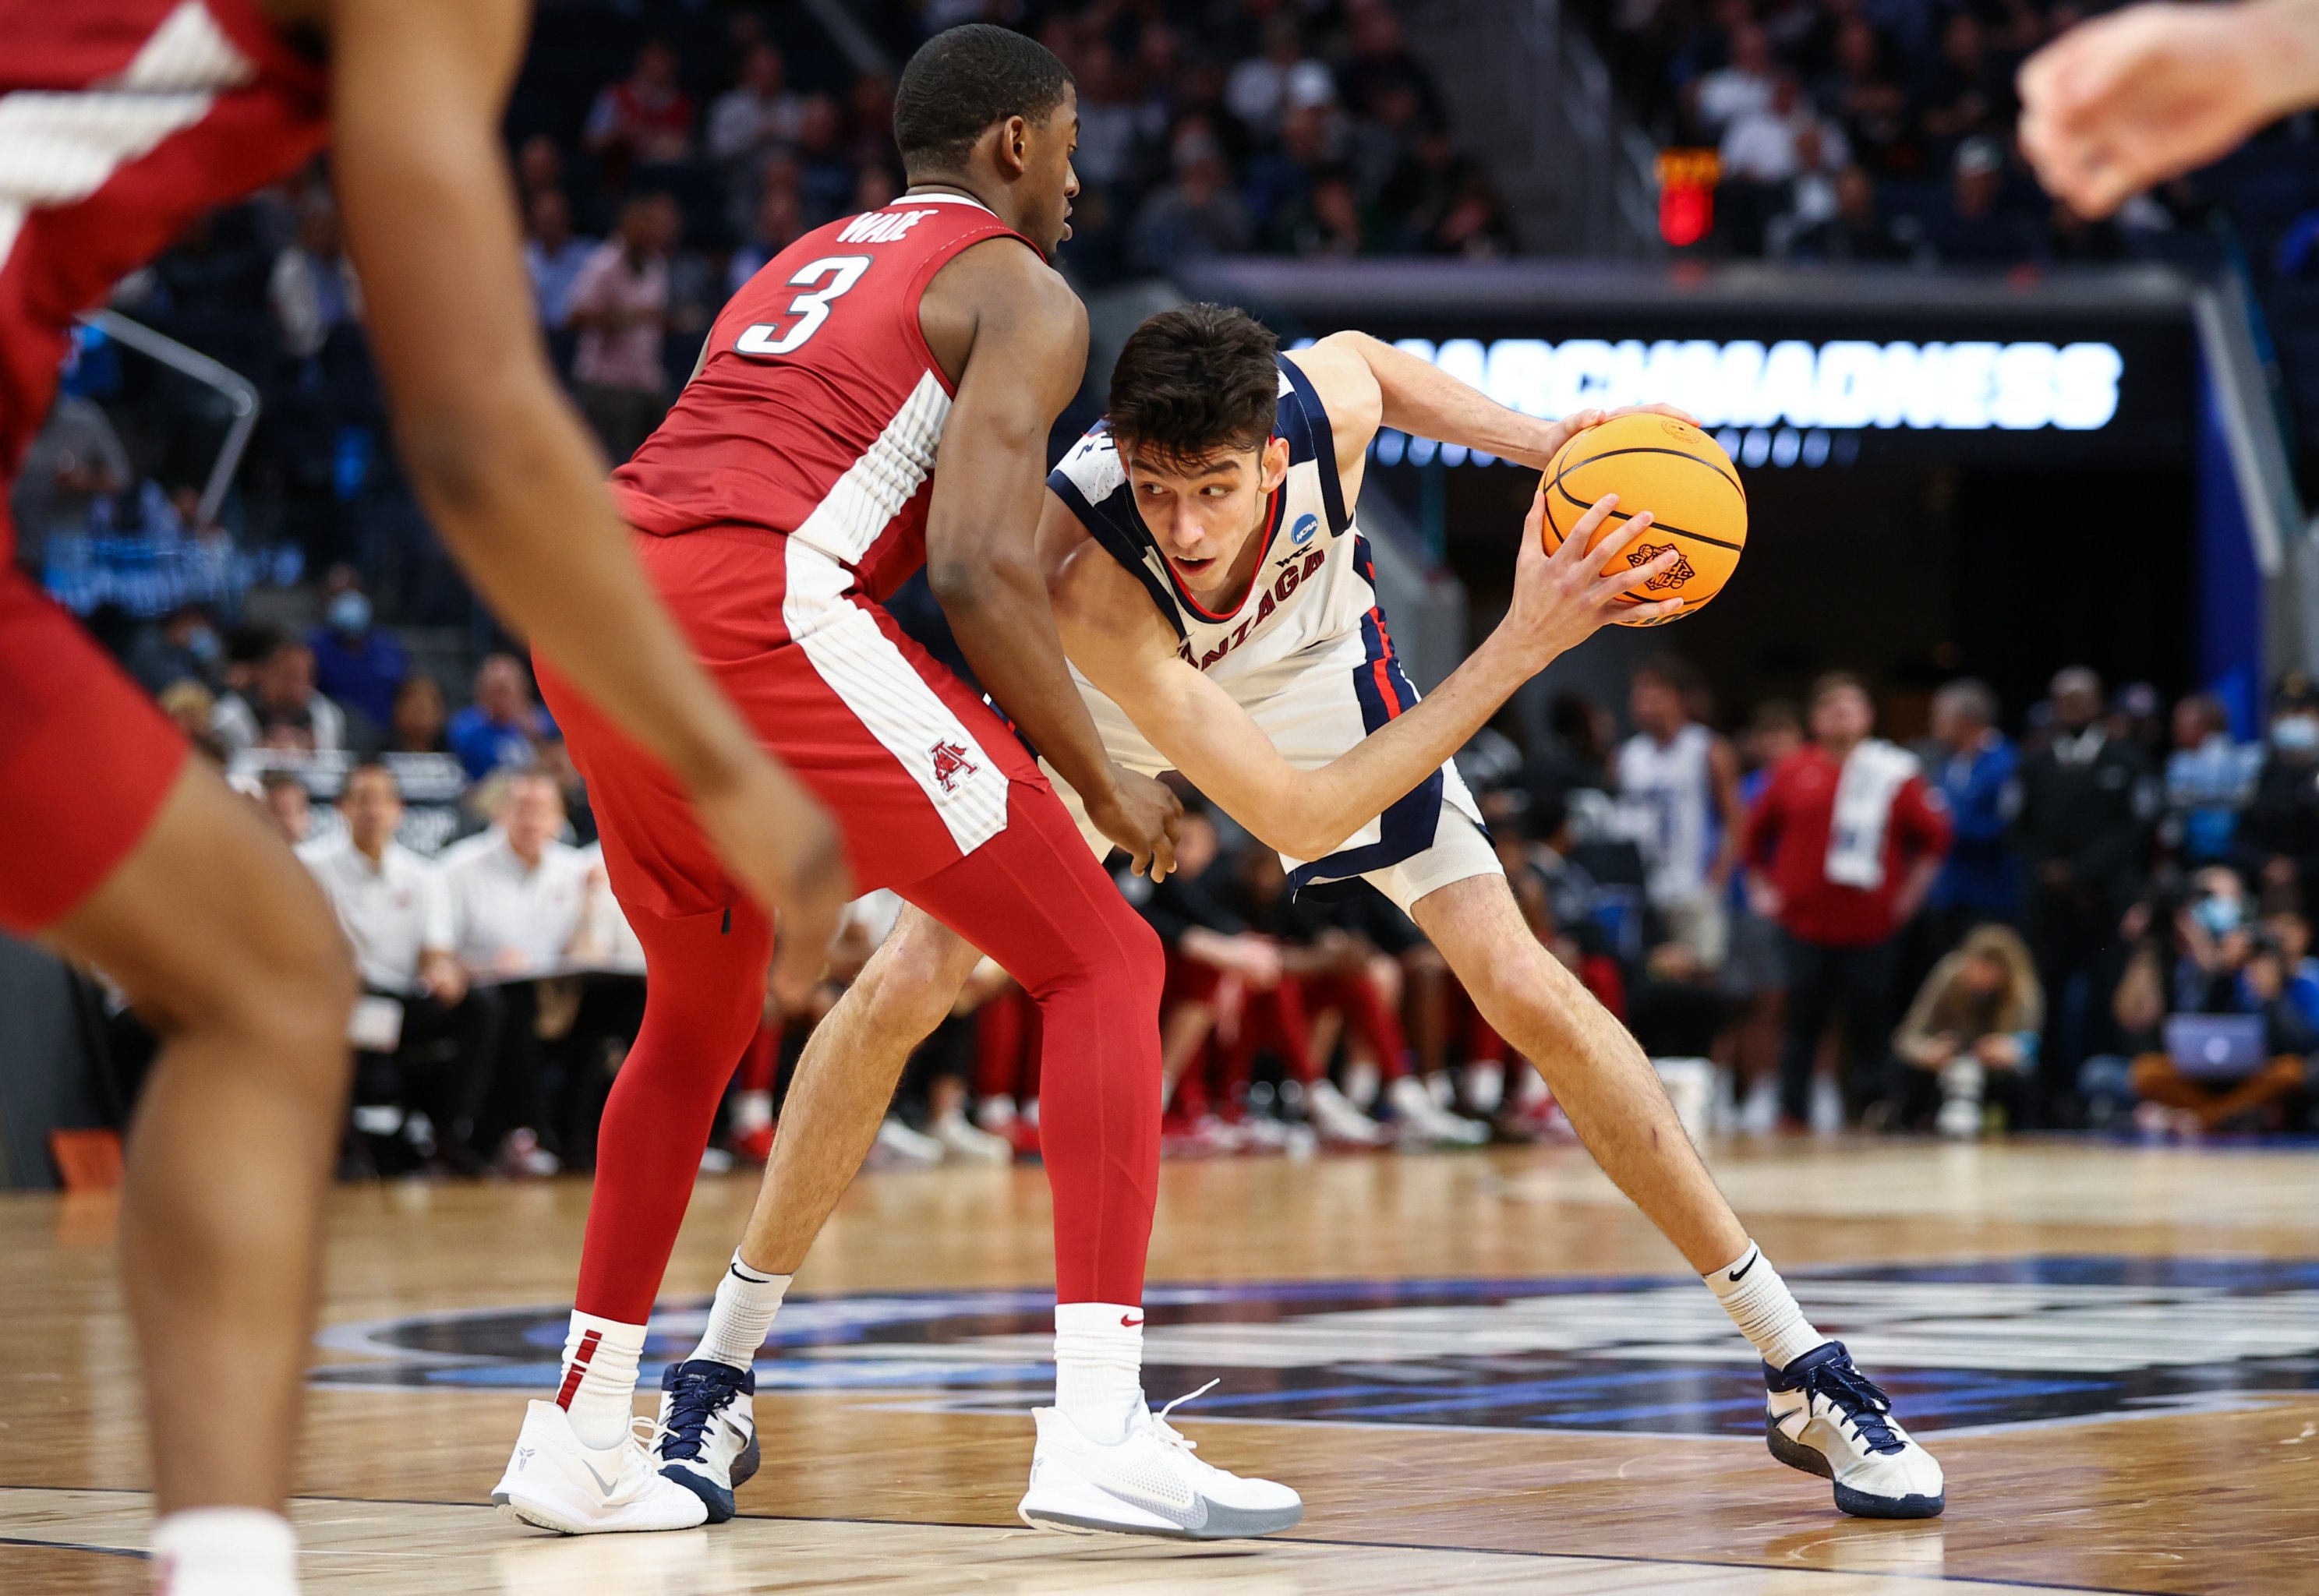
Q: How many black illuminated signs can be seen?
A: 1